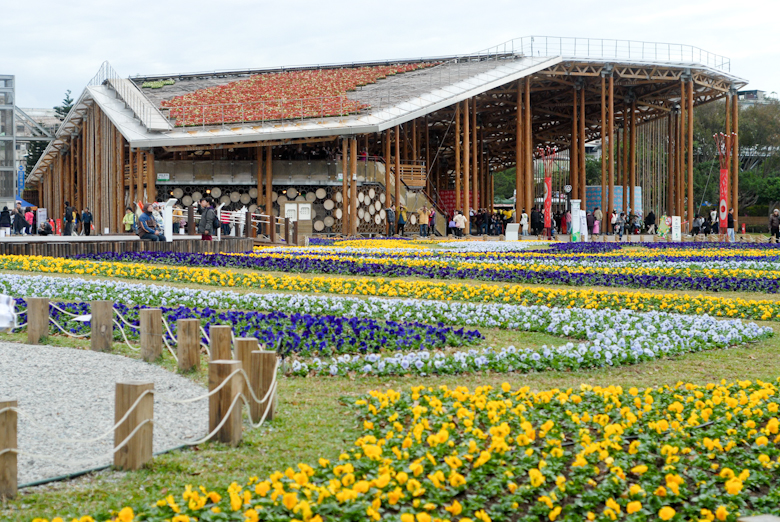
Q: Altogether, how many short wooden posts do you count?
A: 10